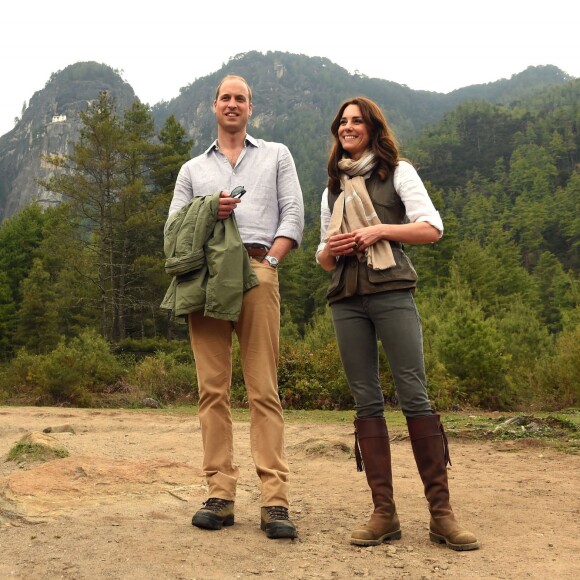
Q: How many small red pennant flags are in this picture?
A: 0